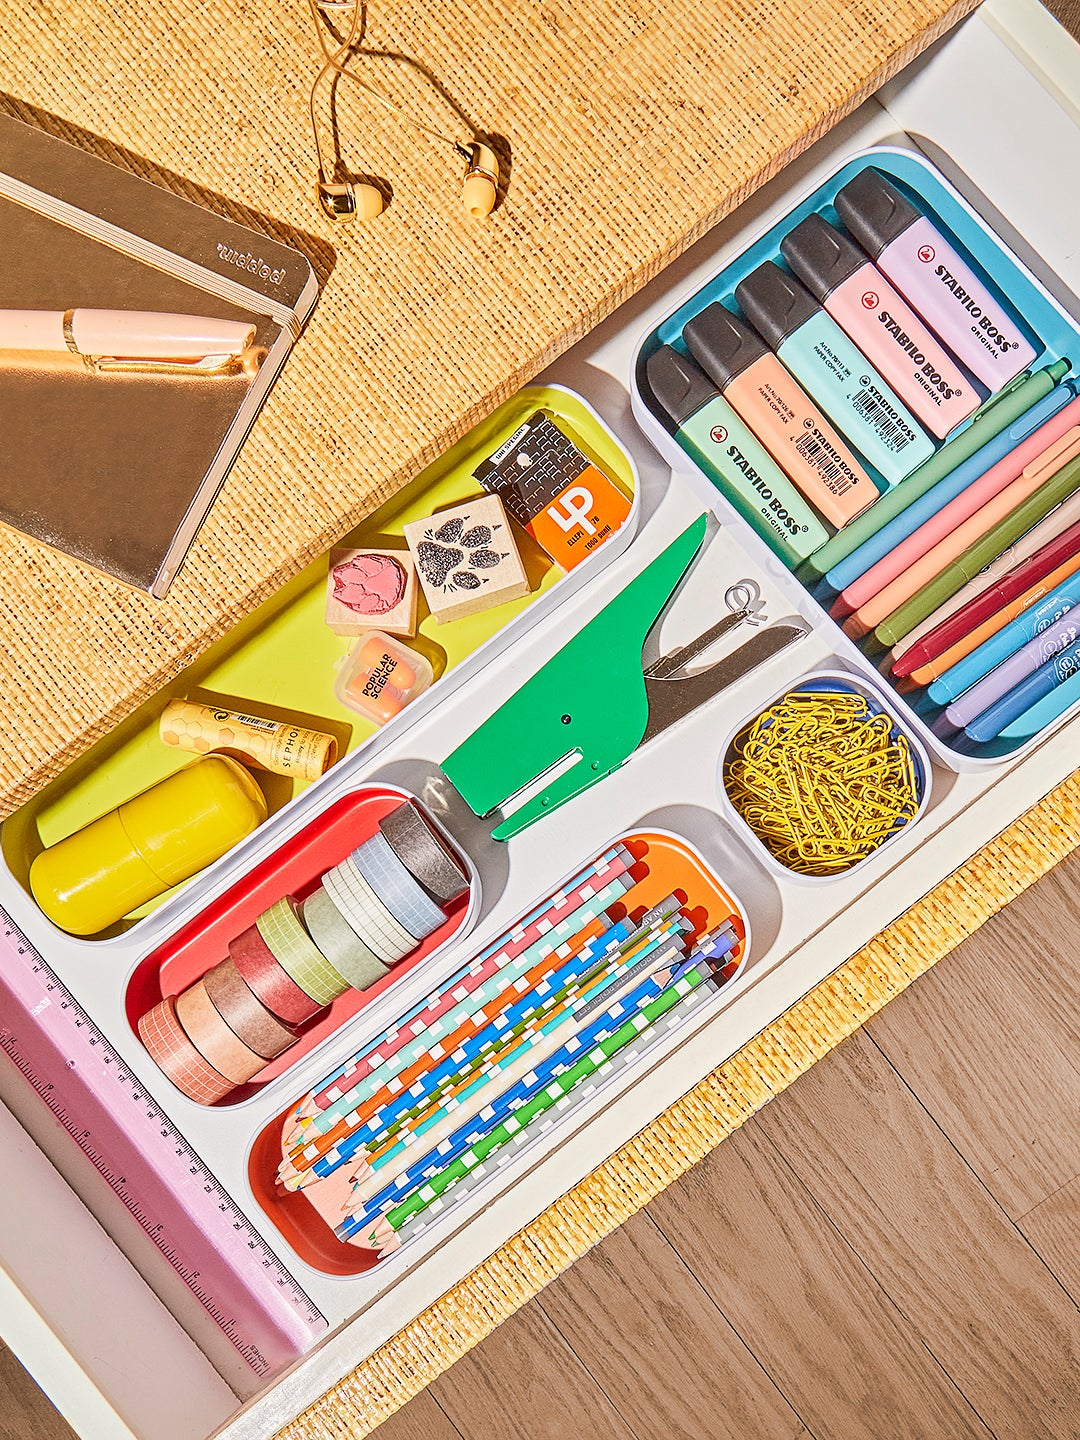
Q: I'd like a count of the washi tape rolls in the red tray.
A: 9